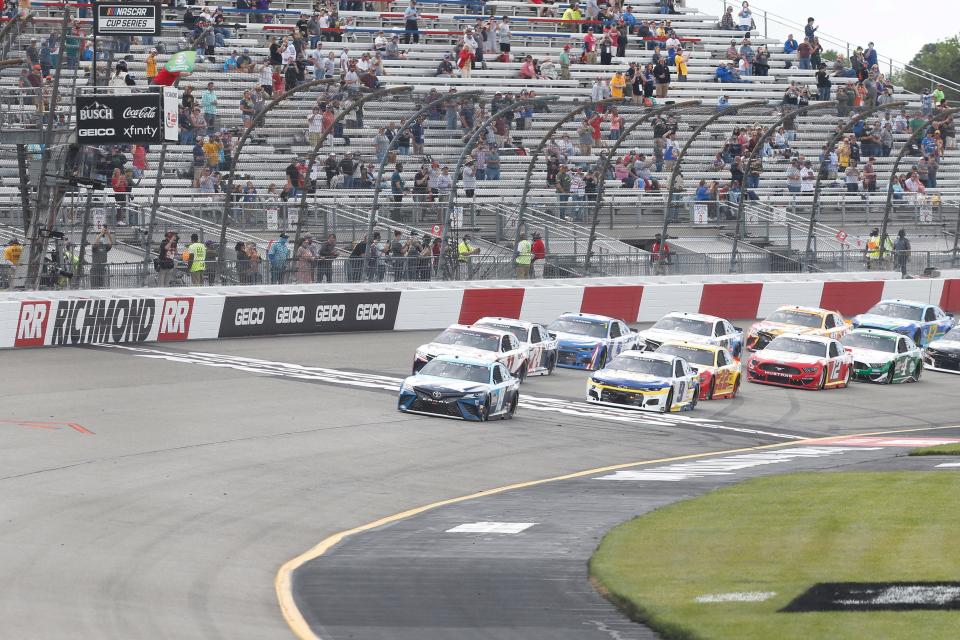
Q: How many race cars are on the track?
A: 12